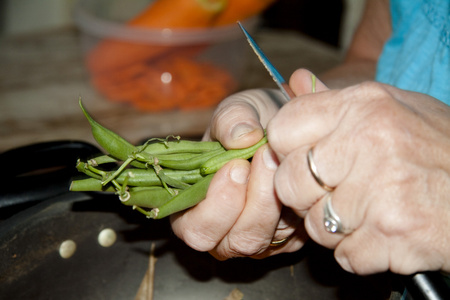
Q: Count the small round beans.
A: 2